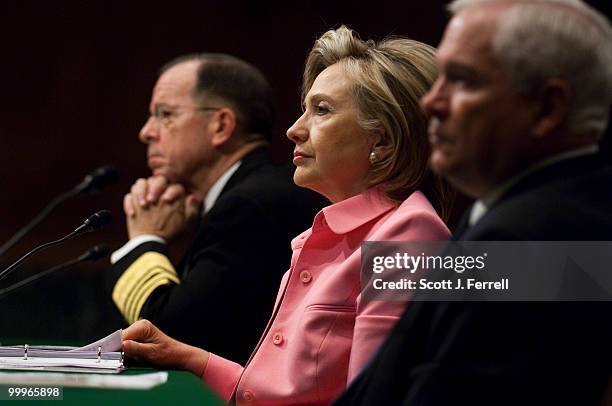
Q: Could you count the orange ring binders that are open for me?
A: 0